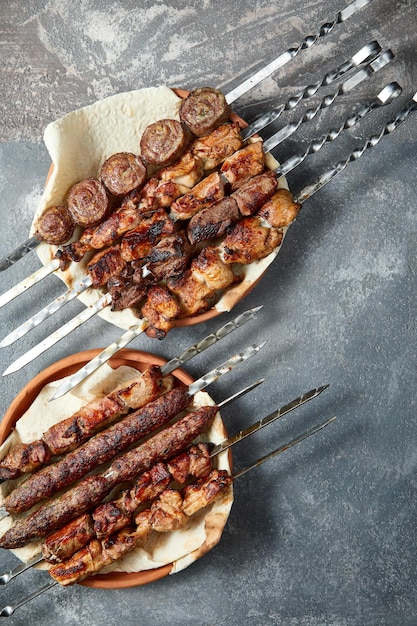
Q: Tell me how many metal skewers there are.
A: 10